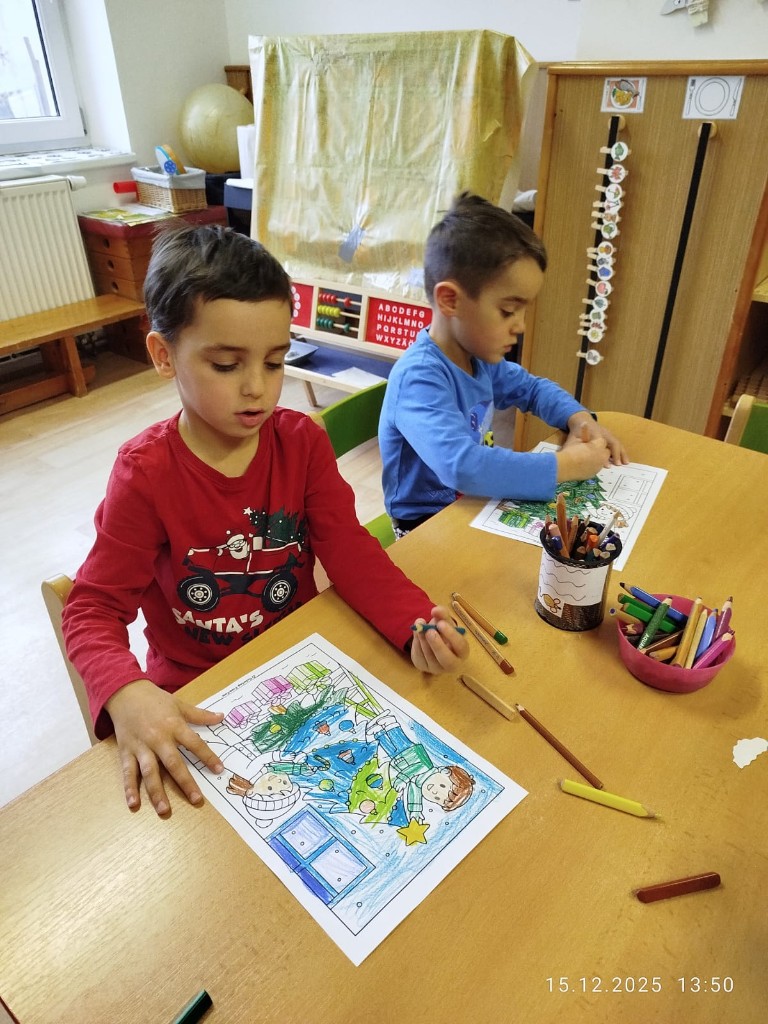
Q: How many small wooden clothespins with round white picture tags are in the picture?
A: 15